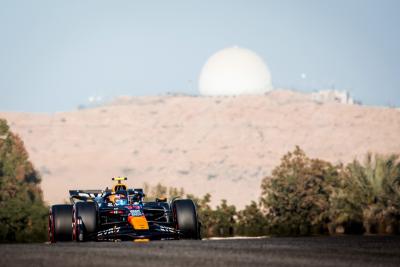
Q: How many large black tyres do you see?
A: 3